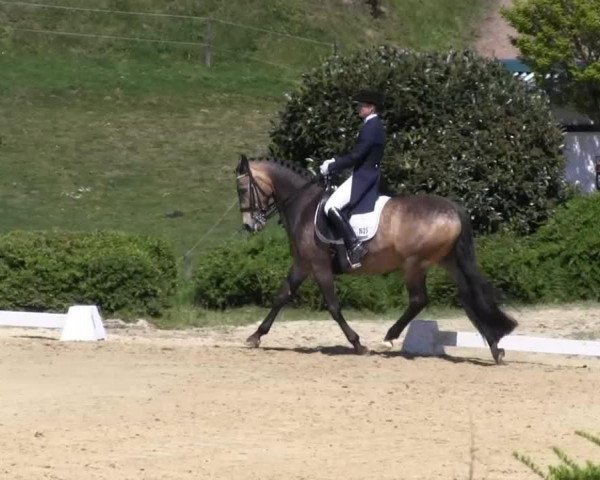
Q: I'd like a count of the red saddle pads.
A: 0